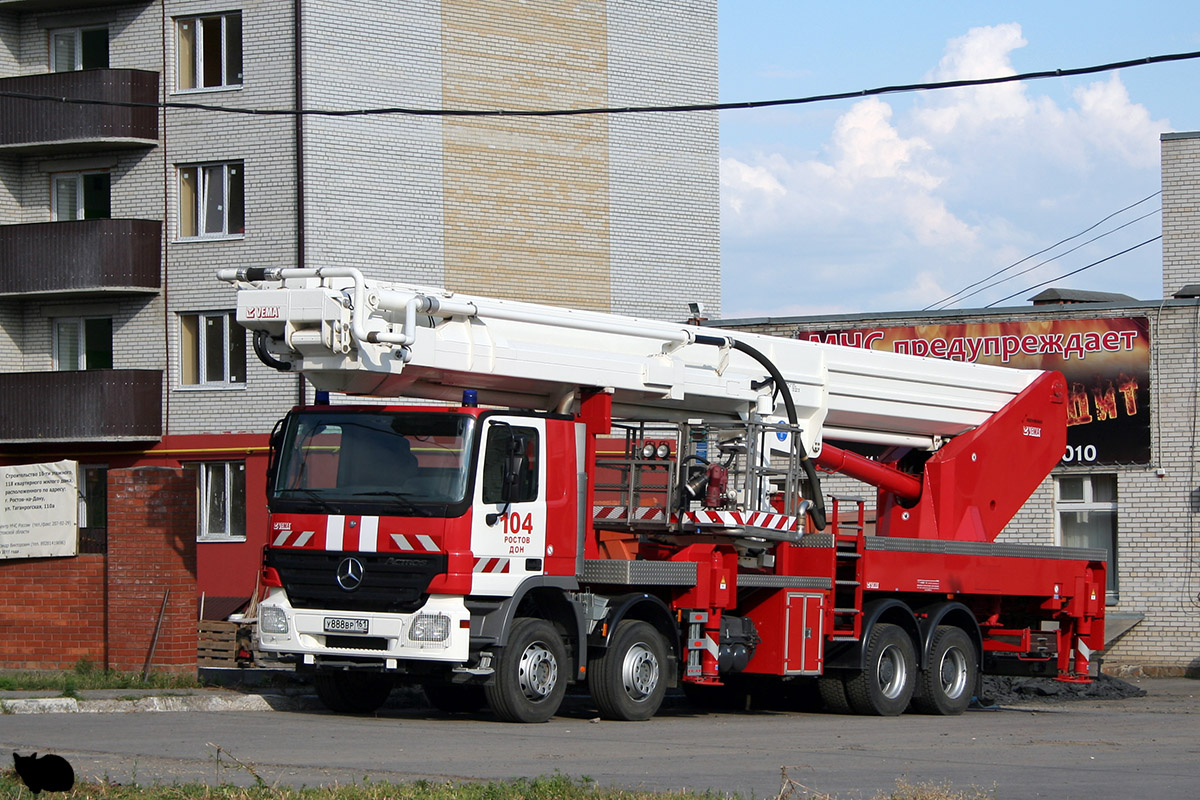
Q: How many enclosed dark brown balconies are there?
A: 3